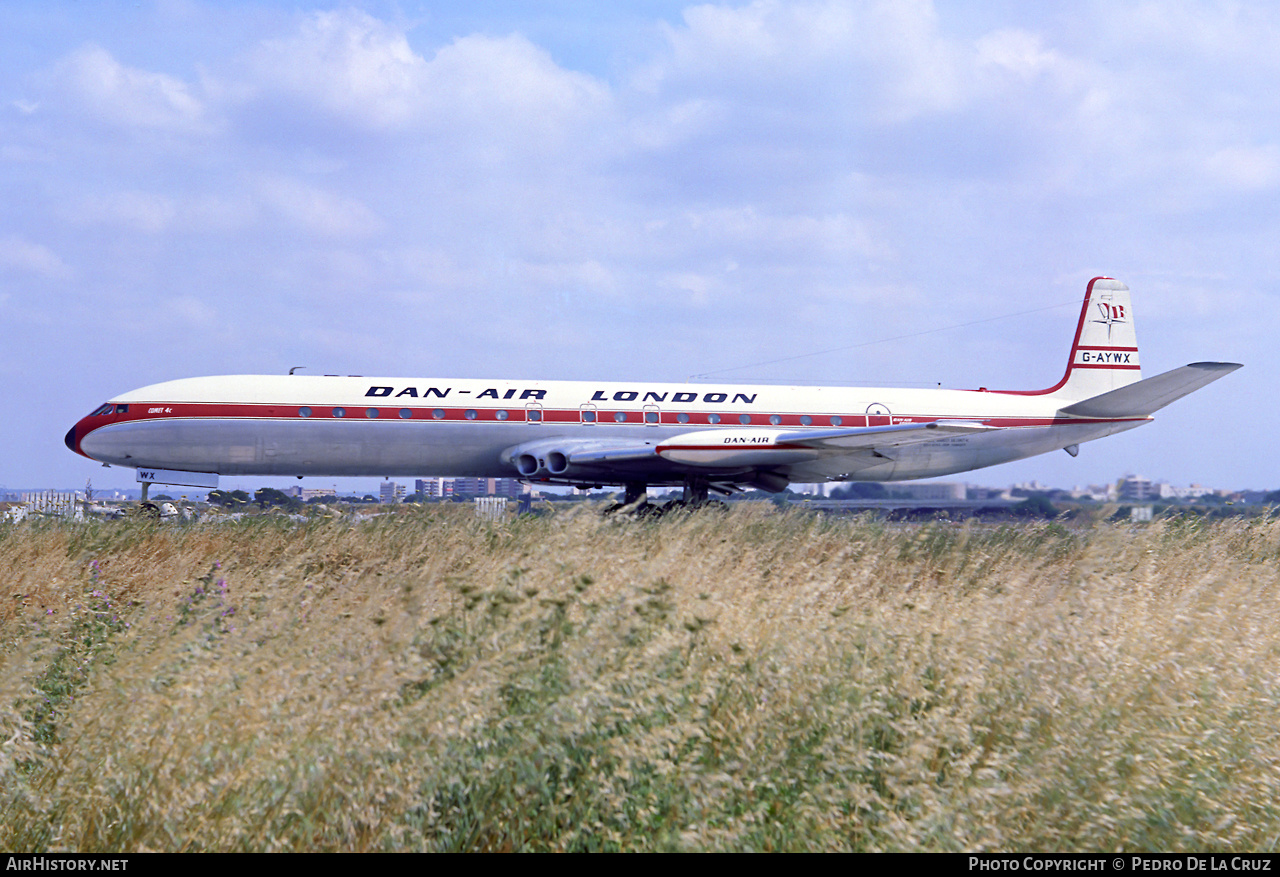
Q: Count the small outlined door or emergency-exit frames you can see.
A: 4